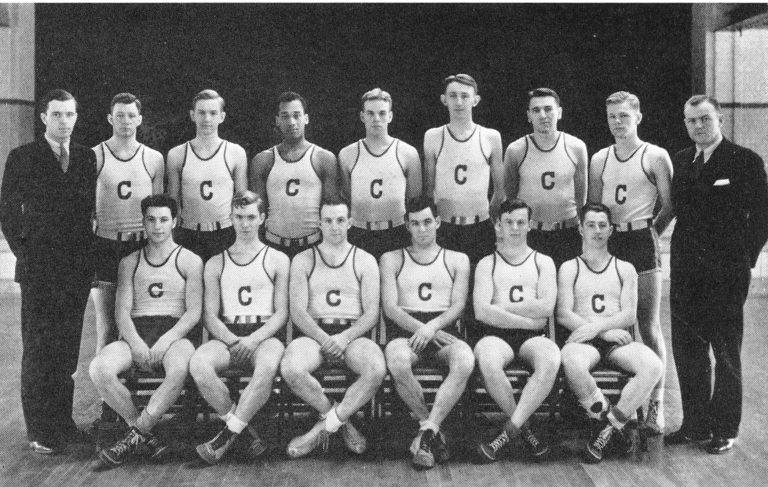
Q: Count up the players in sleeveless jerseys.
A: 13